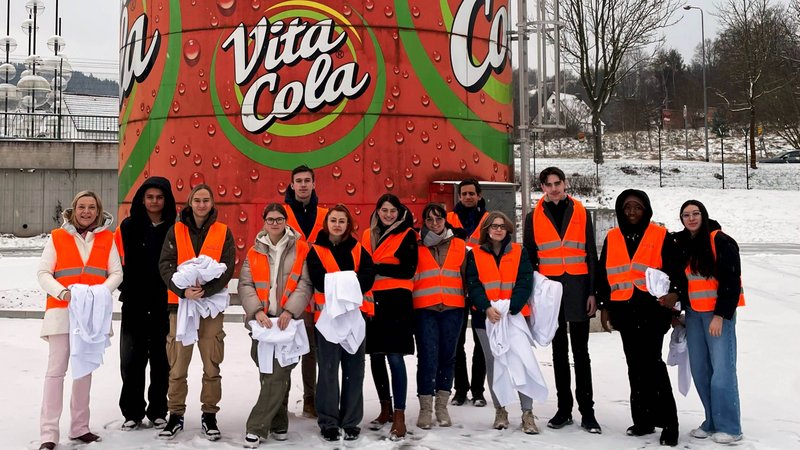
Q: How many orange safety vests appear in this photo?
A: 13